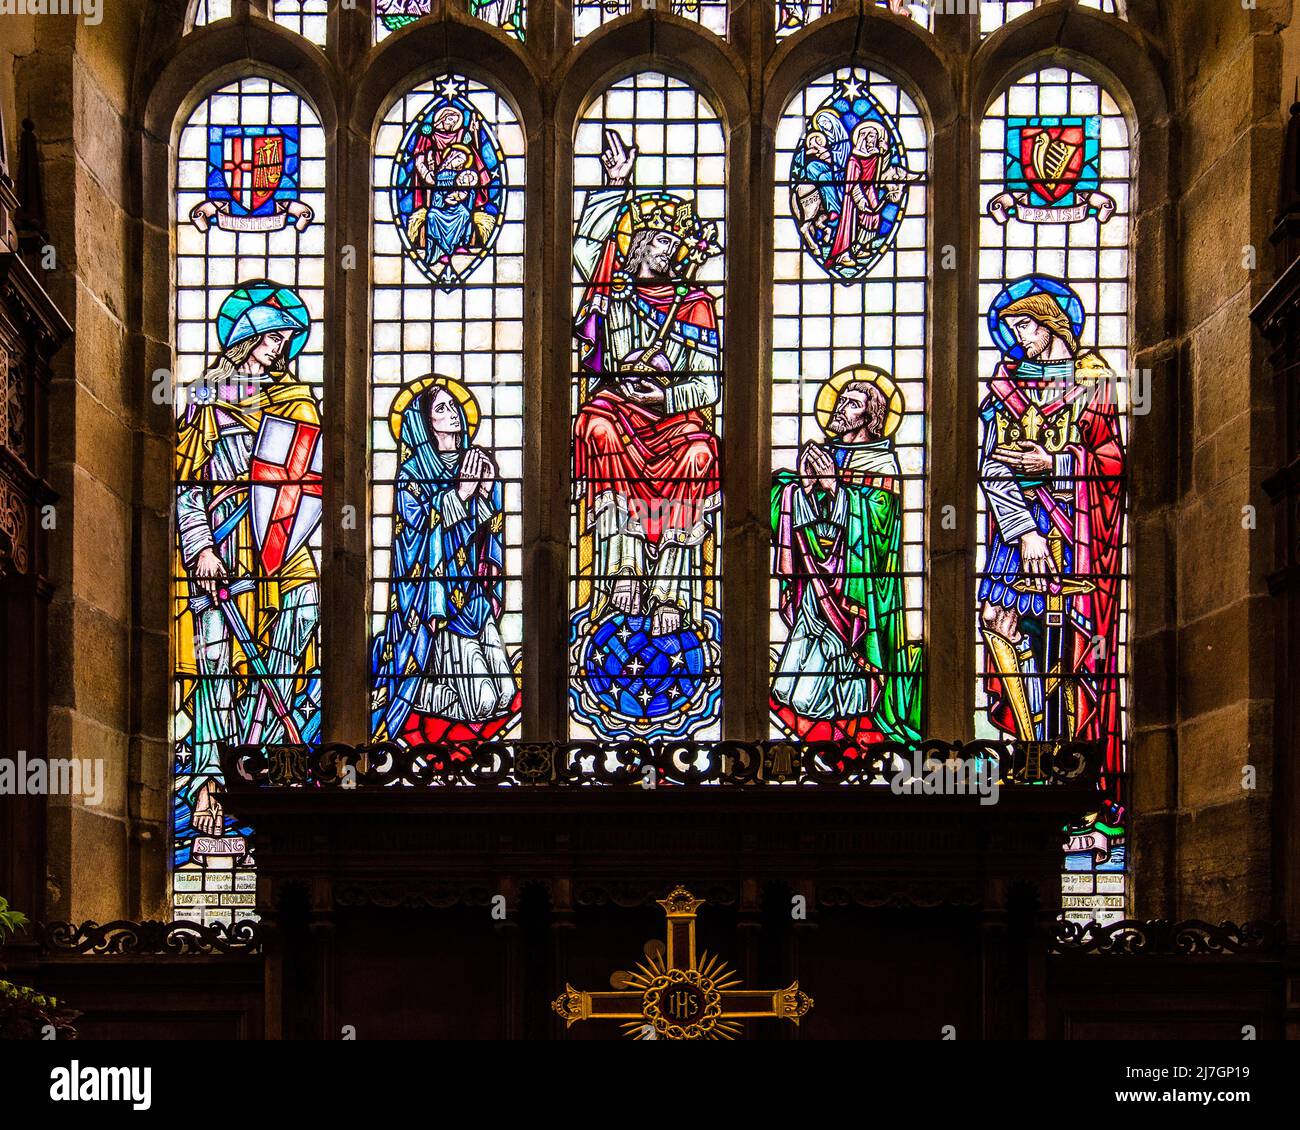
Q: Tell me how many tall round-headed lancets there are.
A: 5